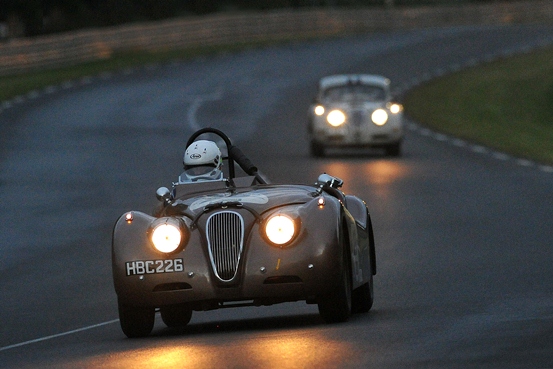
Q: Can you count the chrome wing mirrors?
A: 2